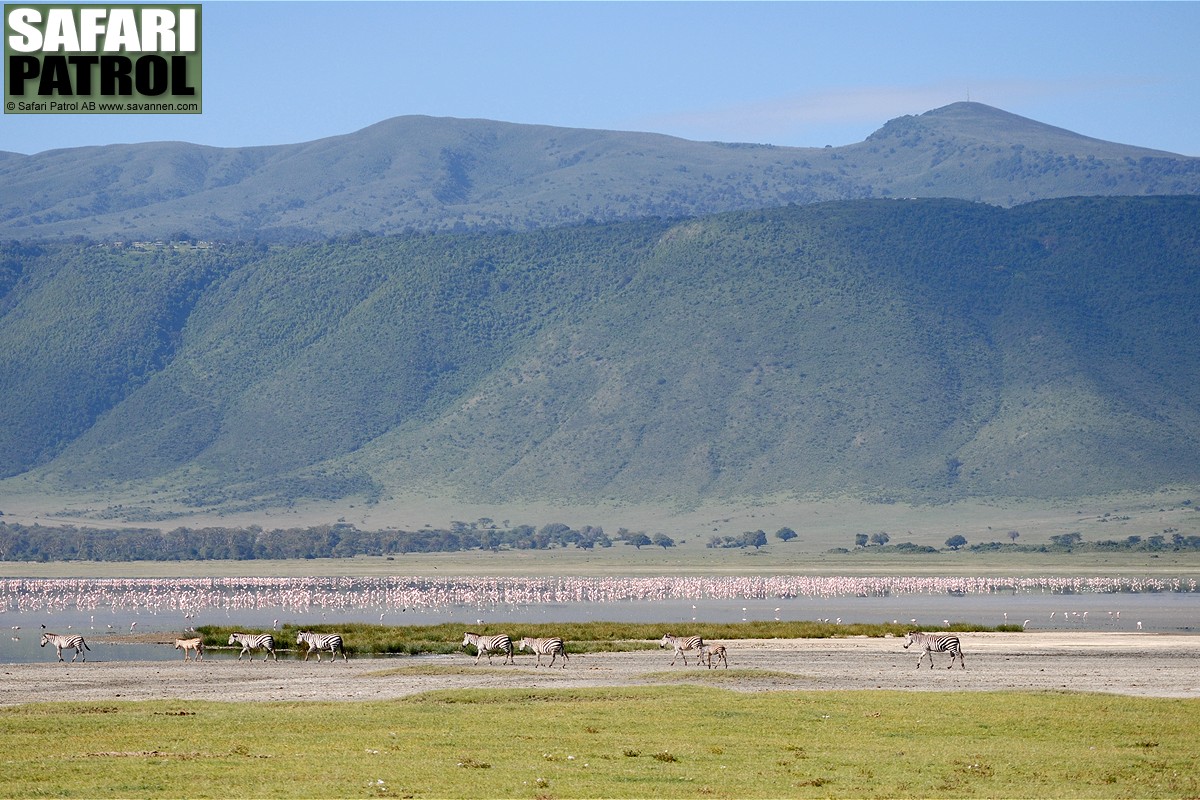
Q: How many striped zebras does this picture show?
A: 9